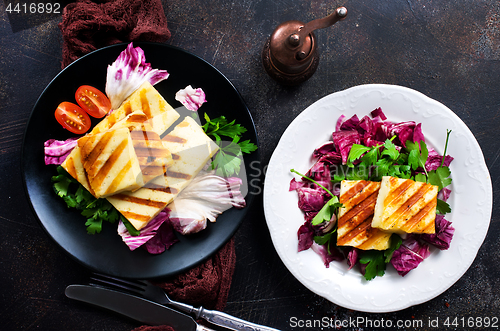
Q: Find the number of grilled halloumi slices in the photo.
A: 6